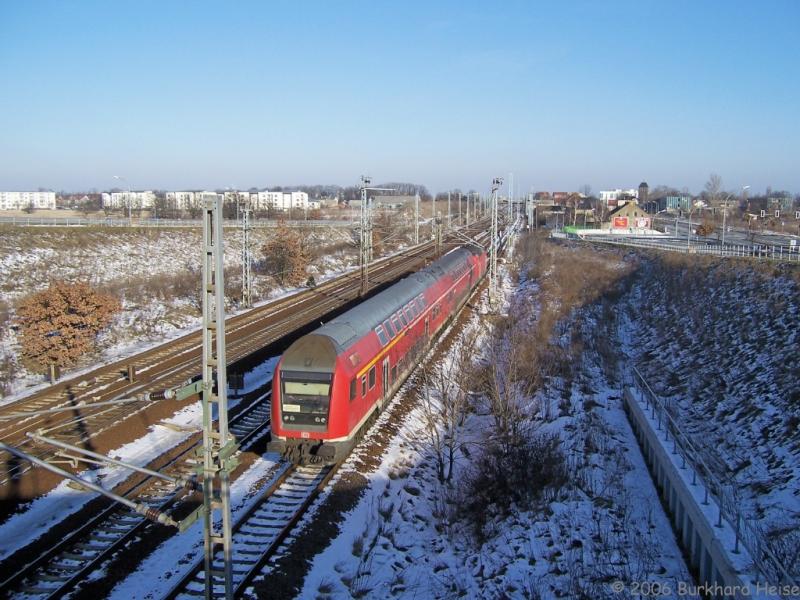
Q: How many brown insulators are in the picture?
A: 3